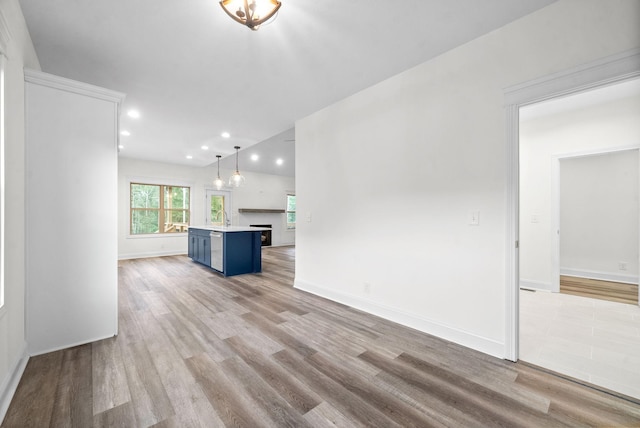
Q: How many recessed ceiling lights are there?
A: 8